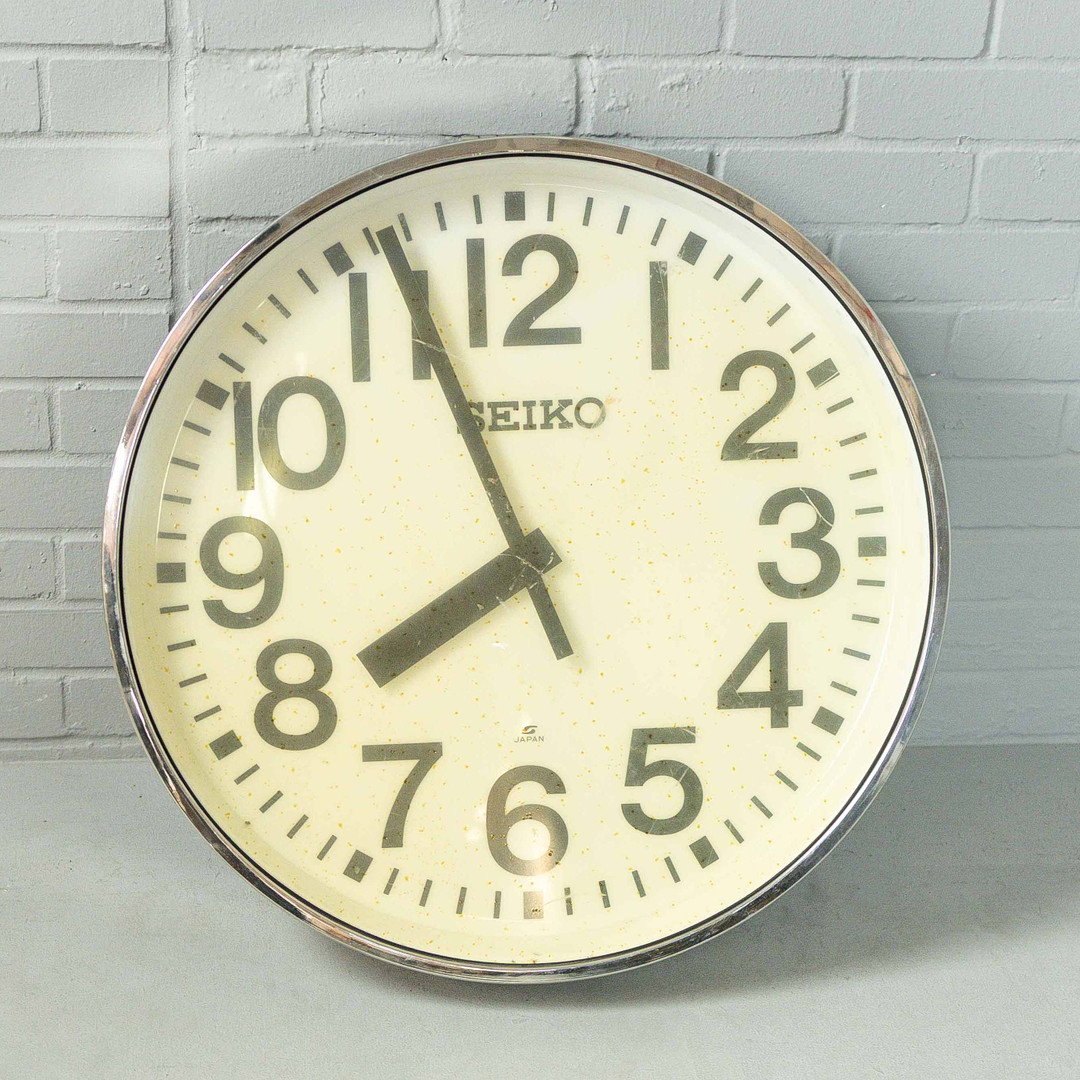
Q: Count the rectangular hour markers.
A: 12